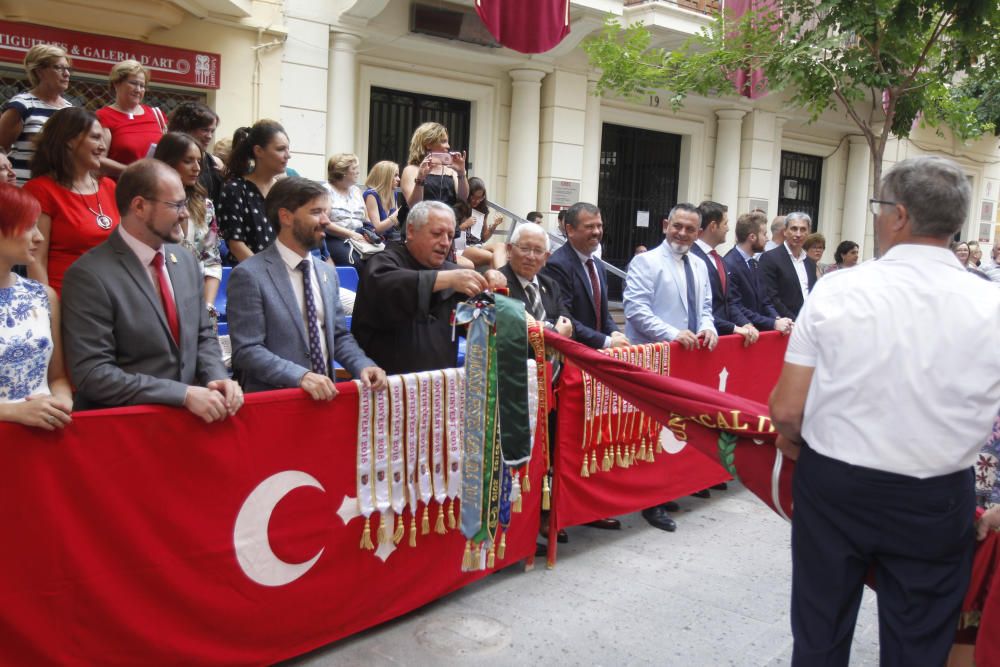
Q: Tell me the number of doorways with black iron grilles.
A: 3